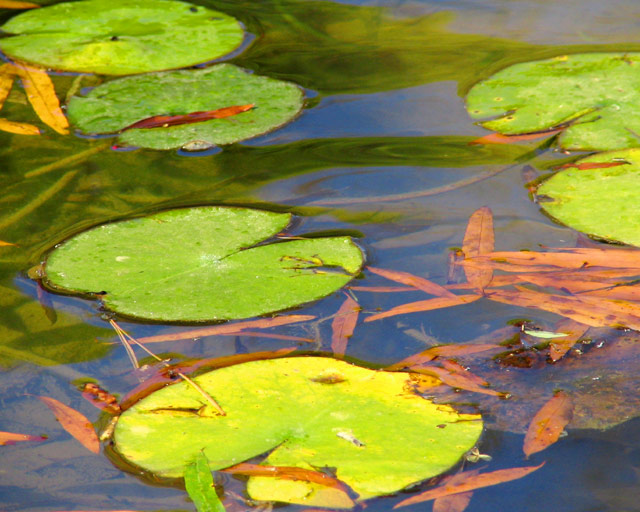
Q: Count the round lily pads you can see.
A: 6